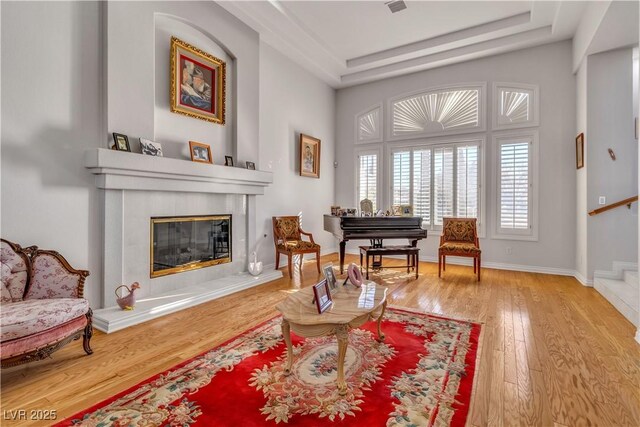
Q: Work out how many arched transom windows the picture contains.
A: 3